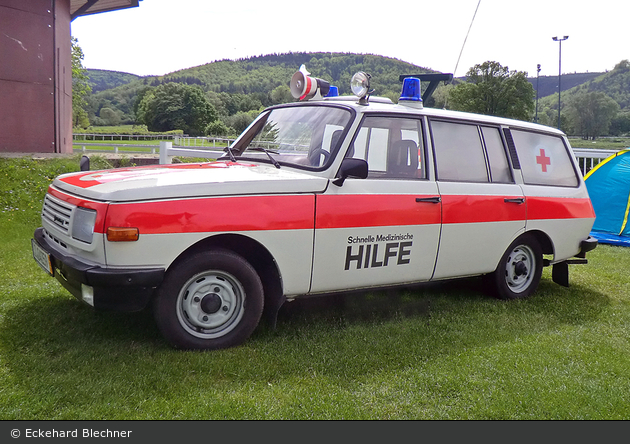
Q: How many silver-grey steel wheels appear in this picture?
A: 2